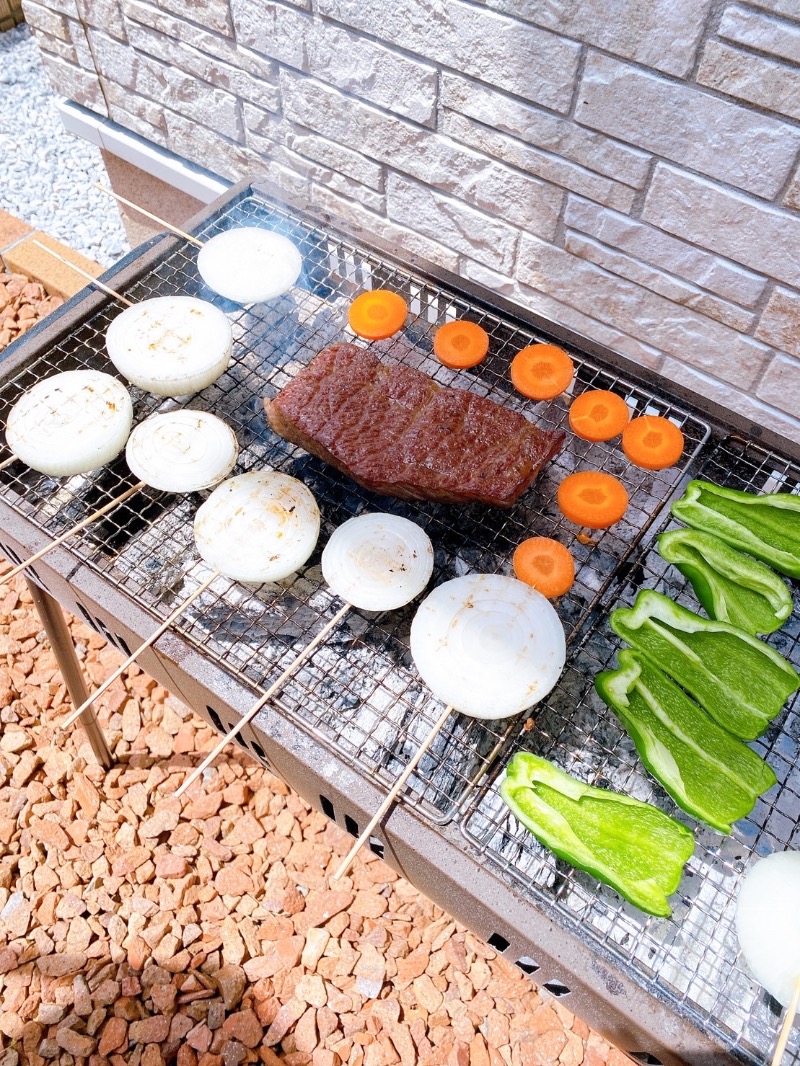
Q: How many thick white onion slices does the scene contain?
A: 8